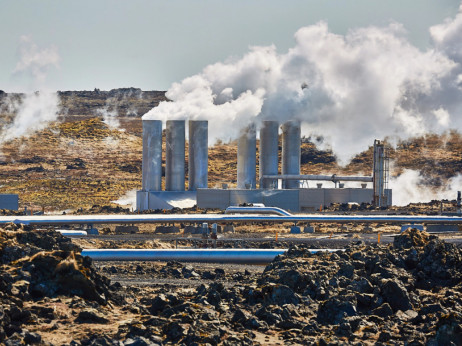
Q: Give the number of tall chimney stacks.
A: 6